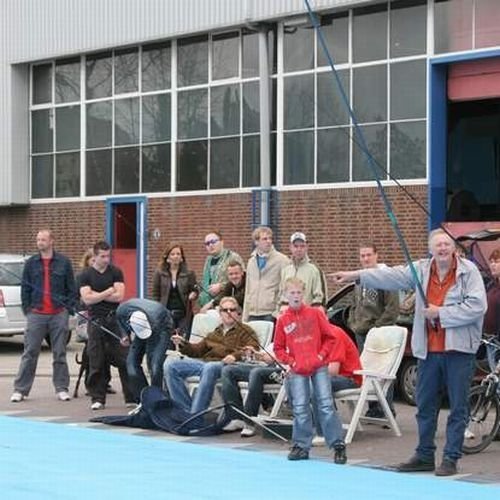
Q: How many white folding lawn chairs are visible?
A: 3